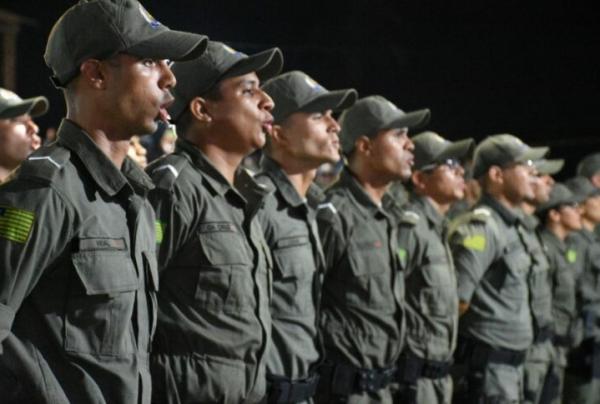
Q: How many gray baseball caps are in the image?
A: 11